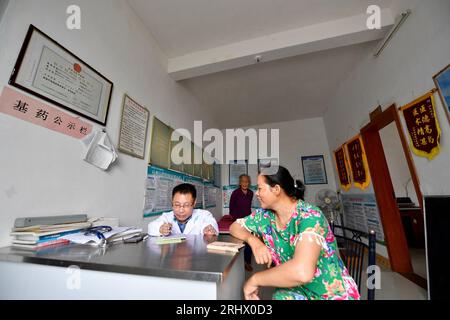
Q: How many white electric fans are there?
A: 1